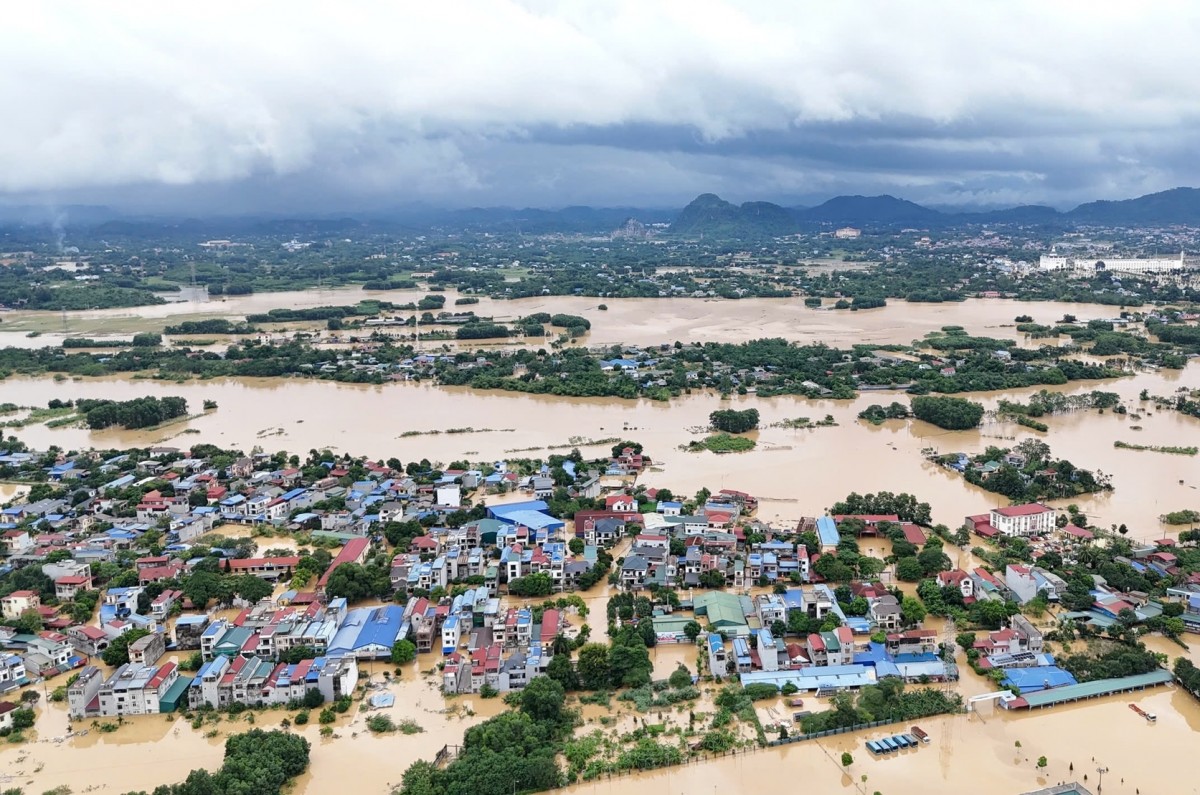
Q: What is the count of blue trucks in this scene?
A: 5